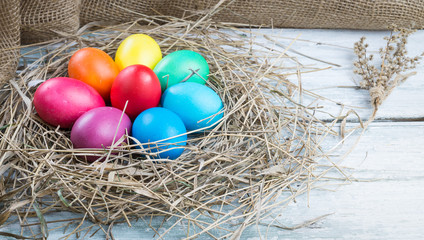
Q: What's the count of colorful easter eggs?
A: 8